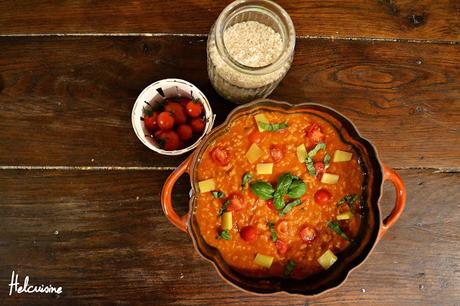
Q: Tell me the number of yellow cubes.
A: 11